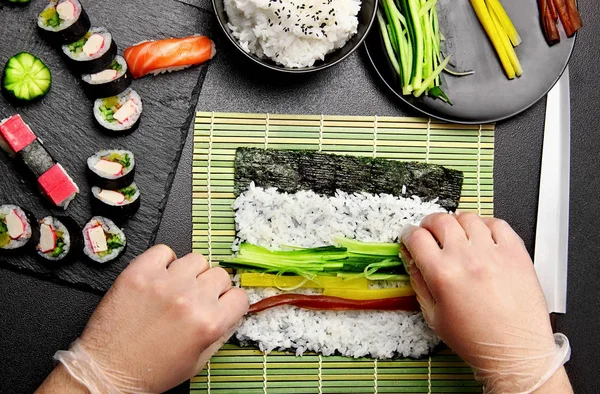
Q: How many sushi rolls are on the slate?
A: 9